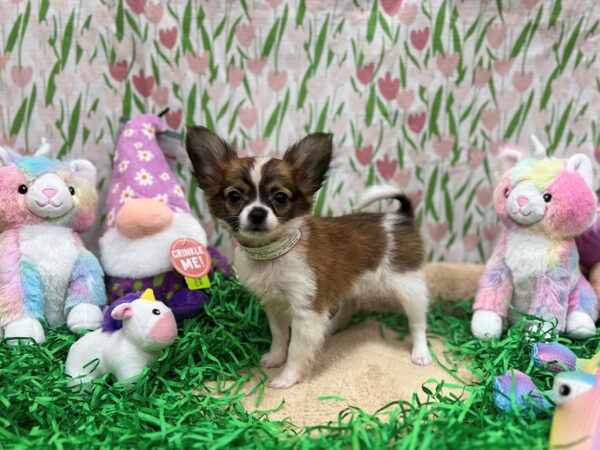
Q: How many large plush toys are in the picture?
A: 3